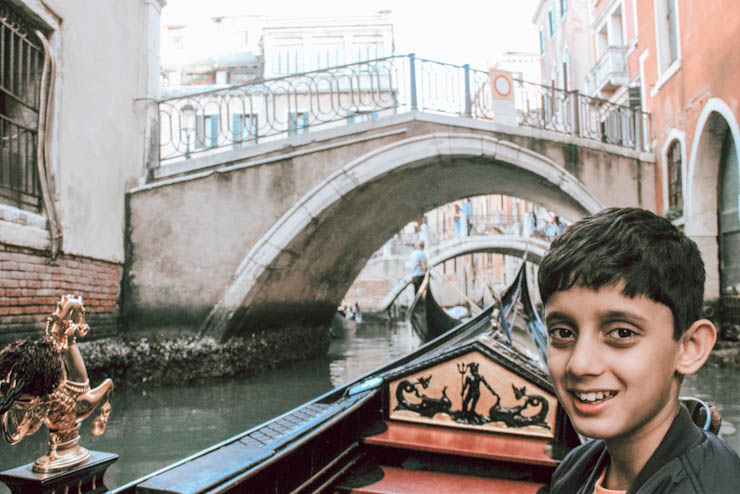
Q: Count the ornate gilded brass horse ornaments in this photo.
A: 1